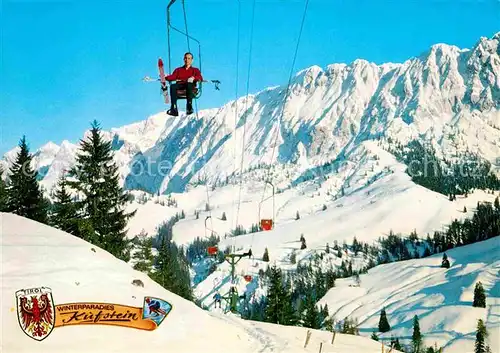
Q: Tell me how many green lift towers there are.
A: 2